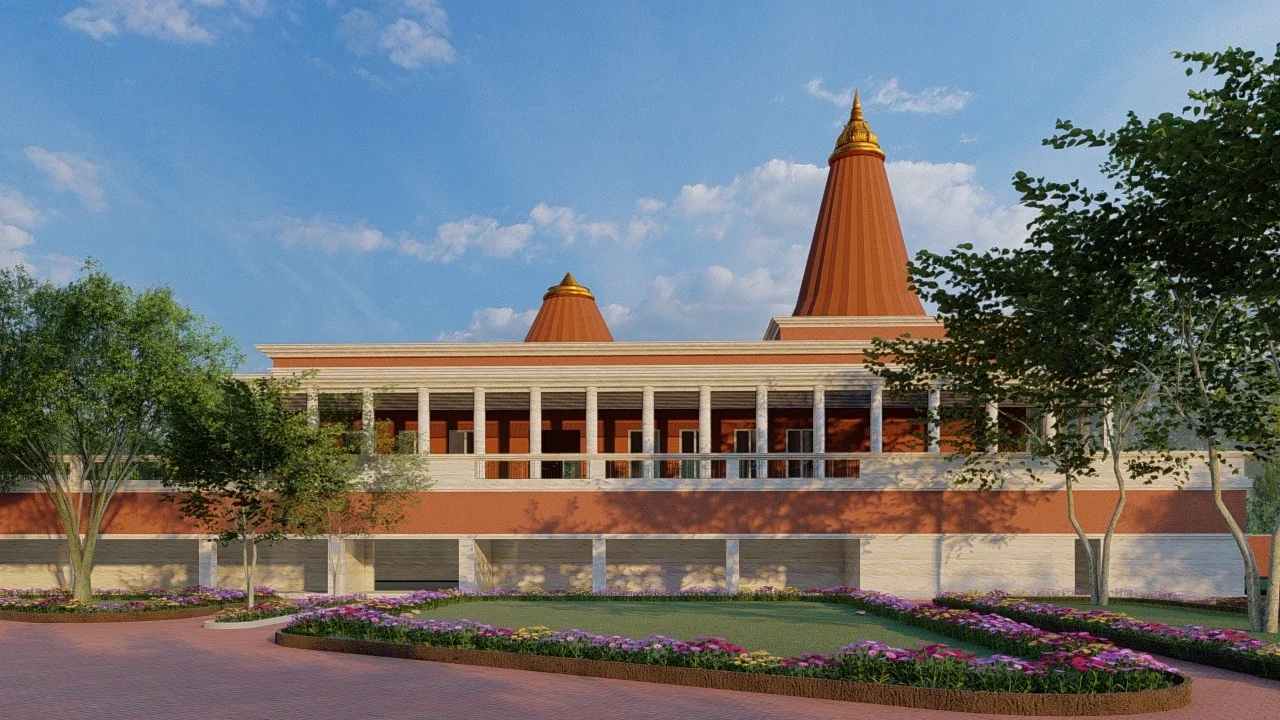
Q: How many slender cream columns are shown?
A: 15